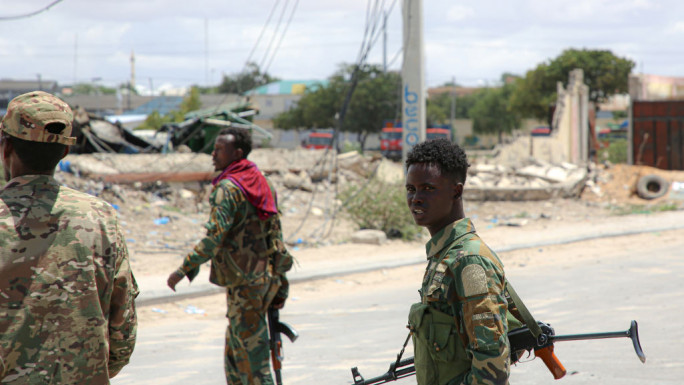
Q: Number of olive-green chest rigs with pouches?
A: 1